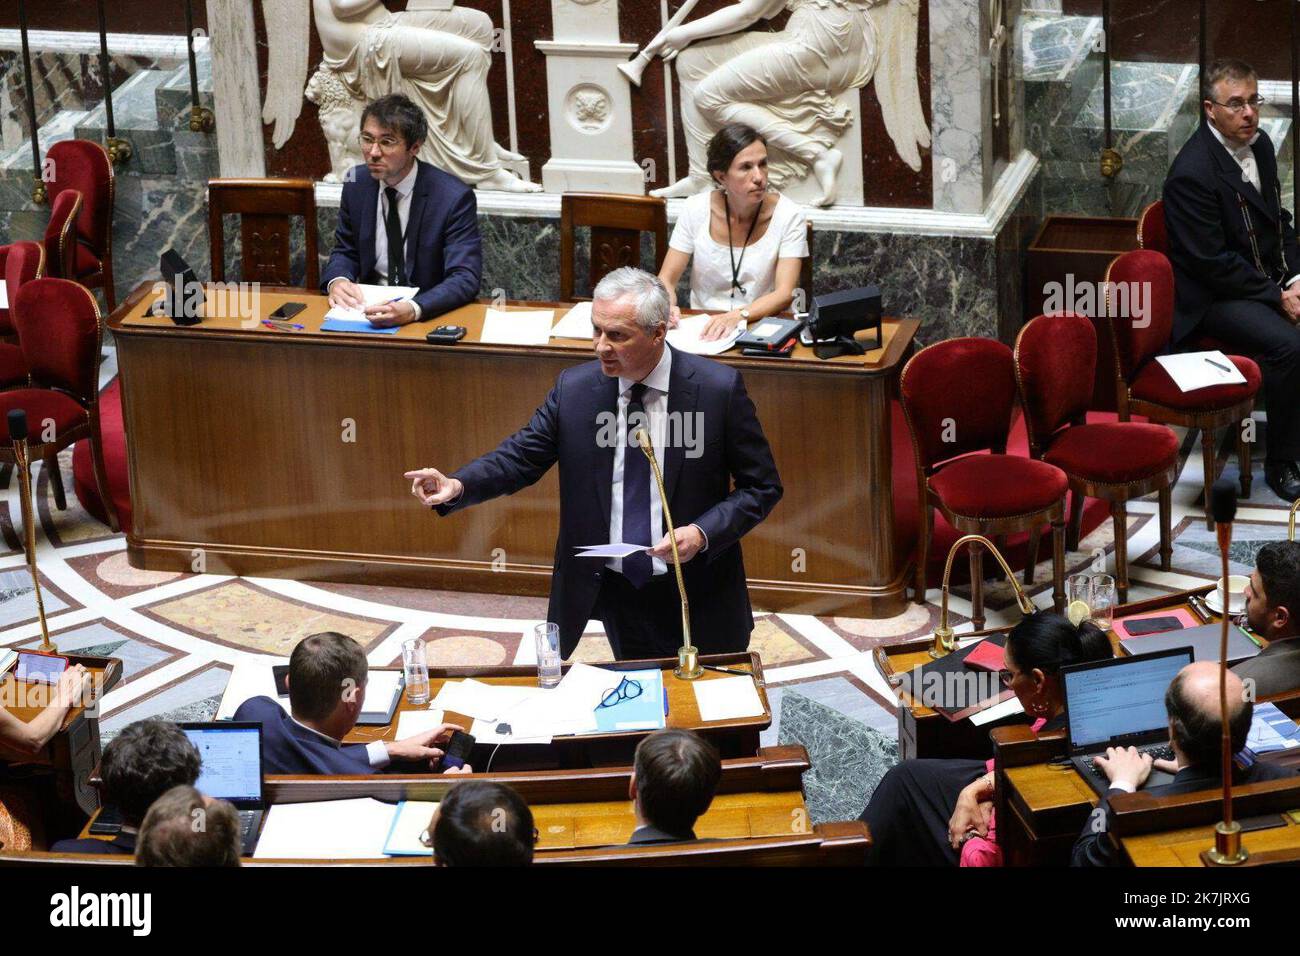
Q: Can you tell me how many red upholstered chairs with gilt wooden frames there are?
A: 8